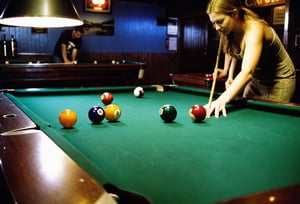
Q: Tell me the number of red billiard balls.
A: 2